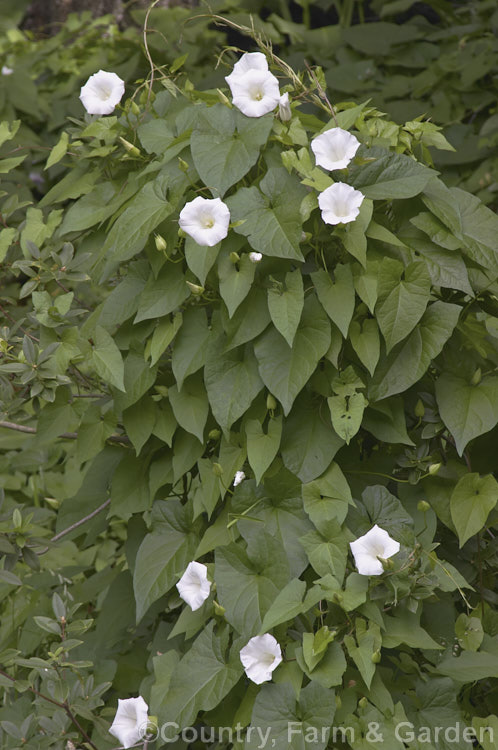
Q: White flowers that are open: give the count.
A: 10